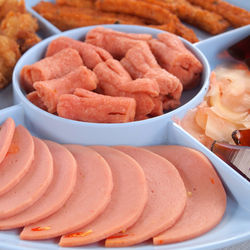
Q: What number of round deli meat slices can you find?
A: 8